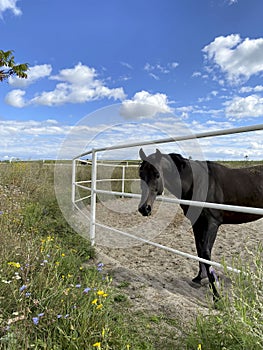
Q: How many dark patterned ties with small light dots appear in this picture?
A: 0